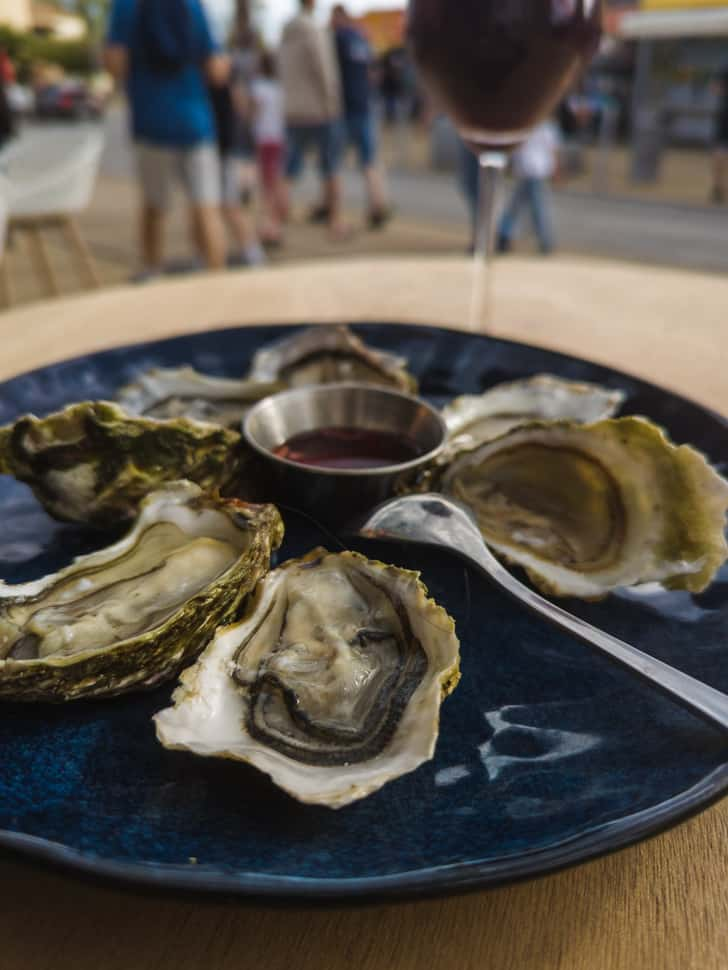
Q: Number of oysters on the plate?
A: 7